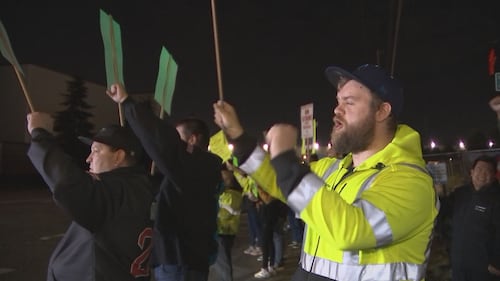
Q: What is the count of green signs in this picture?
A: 3